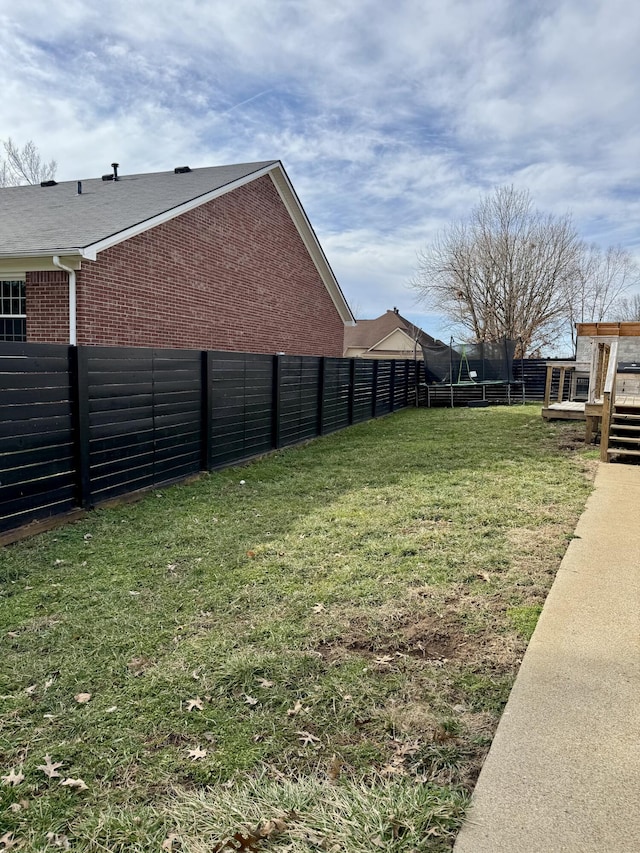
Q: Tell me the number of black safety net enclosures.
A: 1